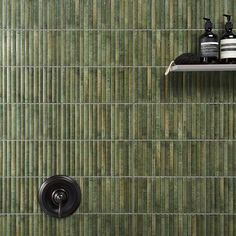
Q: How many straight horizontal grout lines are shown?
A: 6